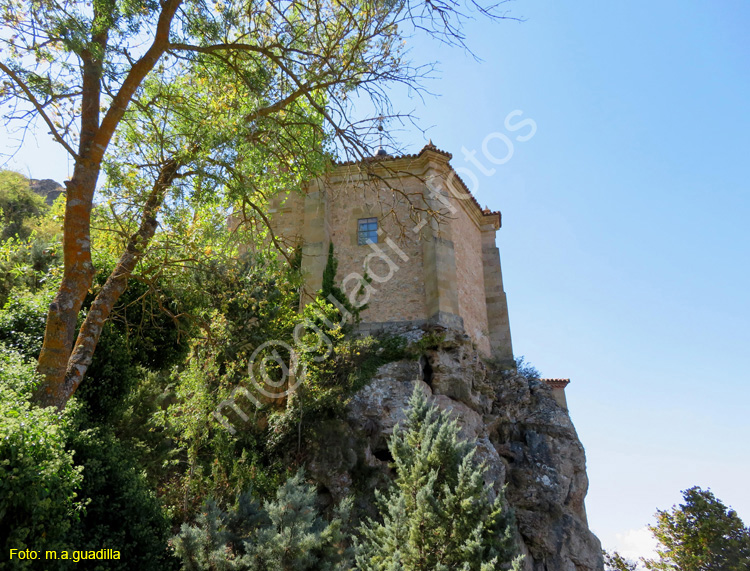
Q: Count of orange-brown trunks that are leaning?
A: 2